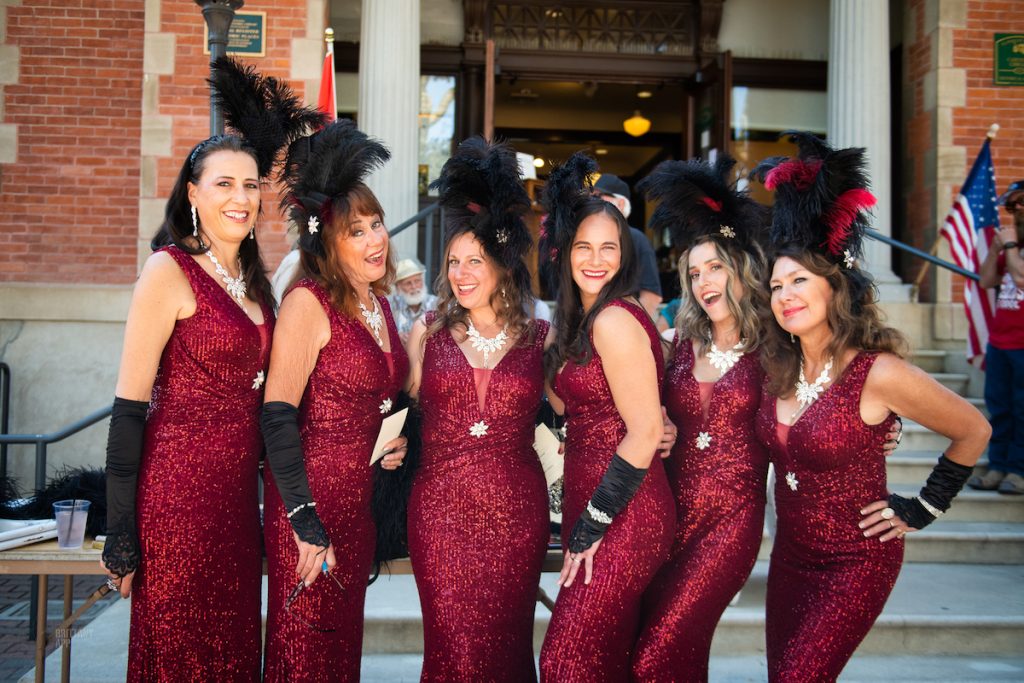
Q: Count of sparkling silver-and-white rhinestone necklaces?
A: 5